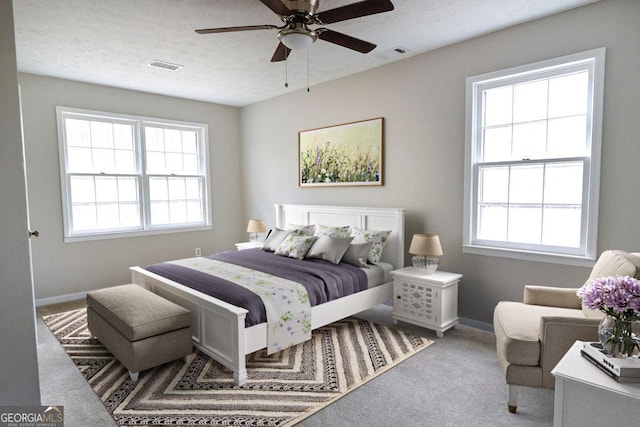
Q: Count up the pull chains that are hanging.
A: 2